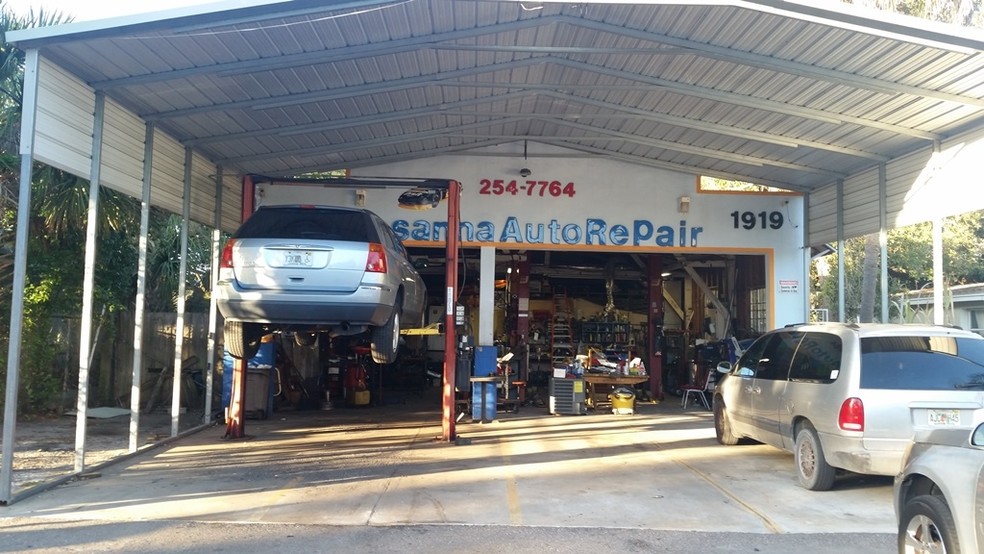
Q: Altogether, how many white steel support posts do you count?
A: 9